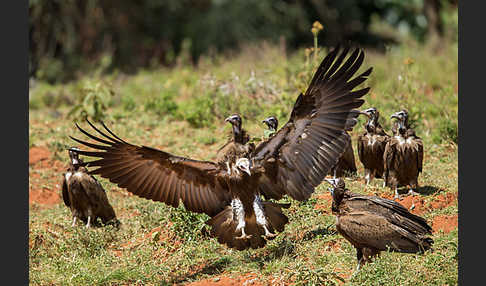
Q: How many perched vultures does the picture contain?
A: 7